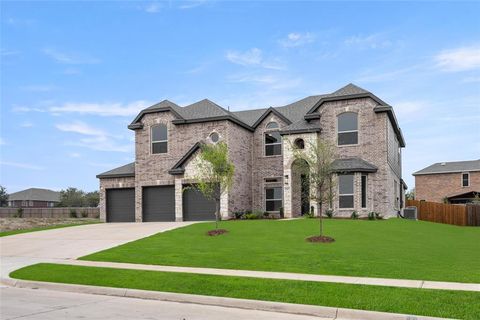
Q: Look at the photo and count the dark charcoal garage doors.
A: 3